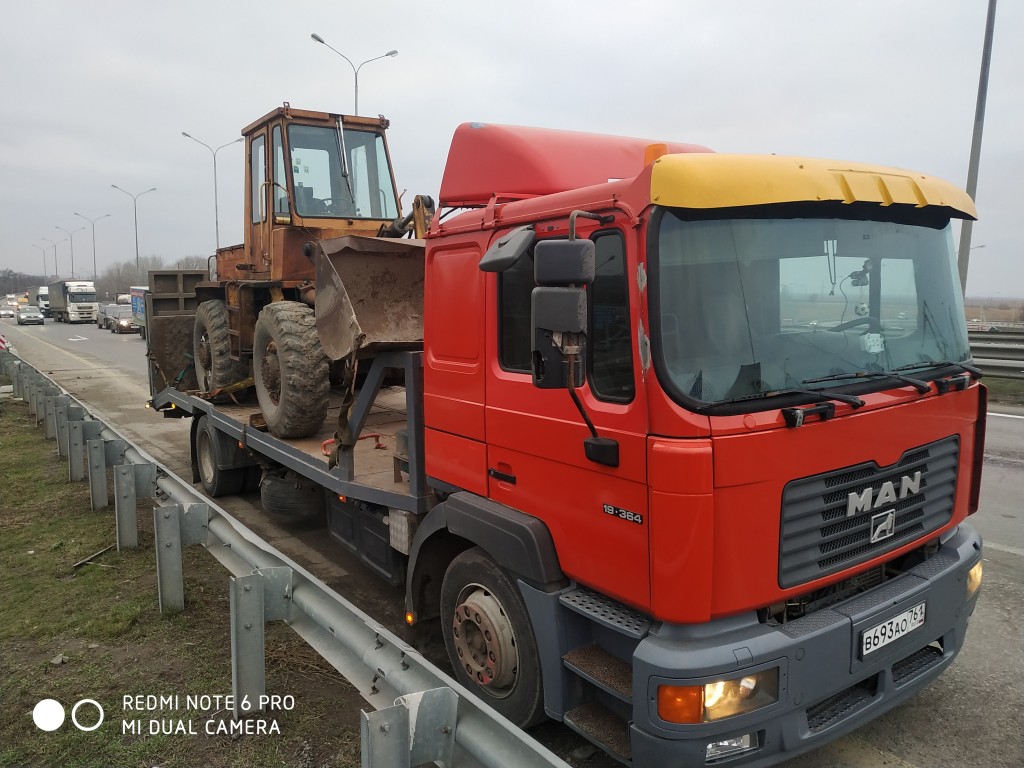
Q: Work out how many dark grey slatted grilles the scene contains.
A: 1